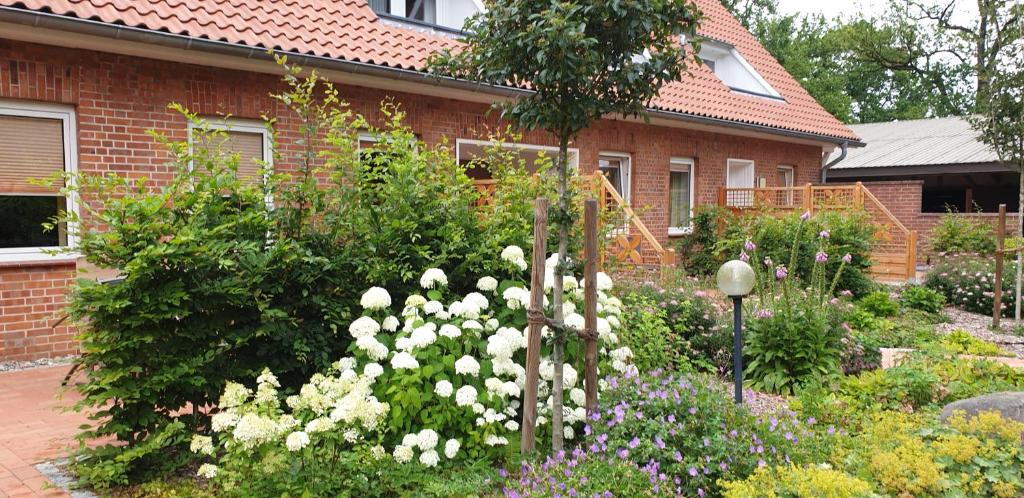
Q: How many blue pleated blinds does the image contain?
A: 0